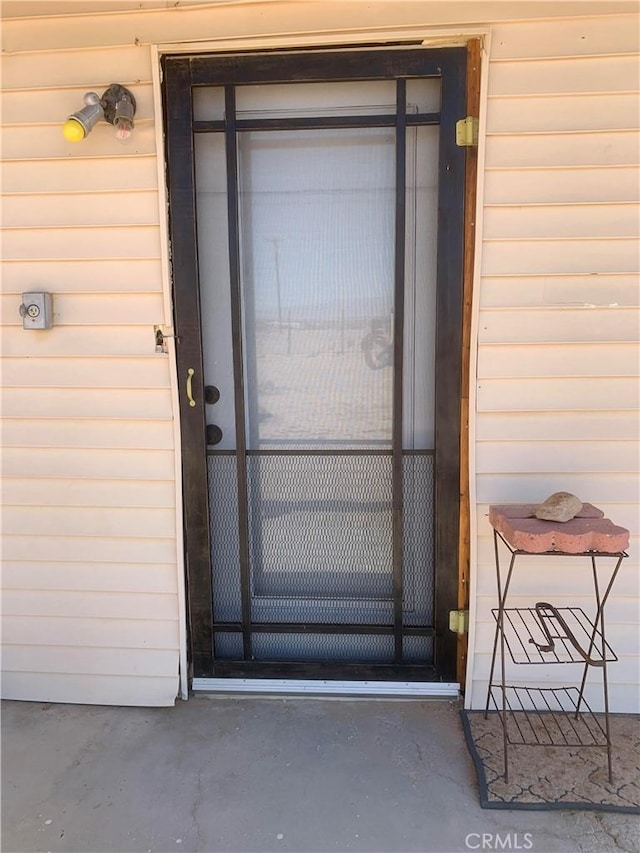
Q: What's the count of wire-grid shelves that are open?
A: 2